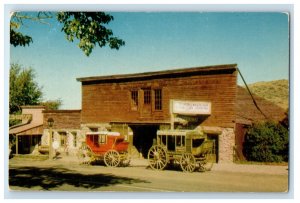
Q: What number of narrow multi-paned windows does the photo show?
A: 3